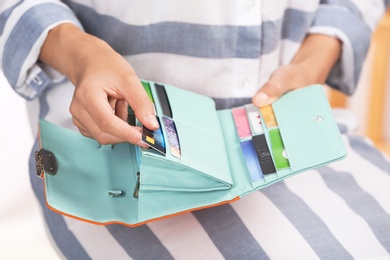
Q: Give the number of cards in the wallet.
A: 10